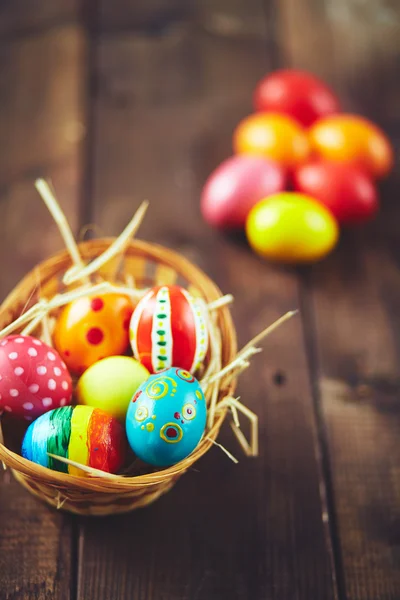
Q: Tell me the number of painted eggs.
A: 12